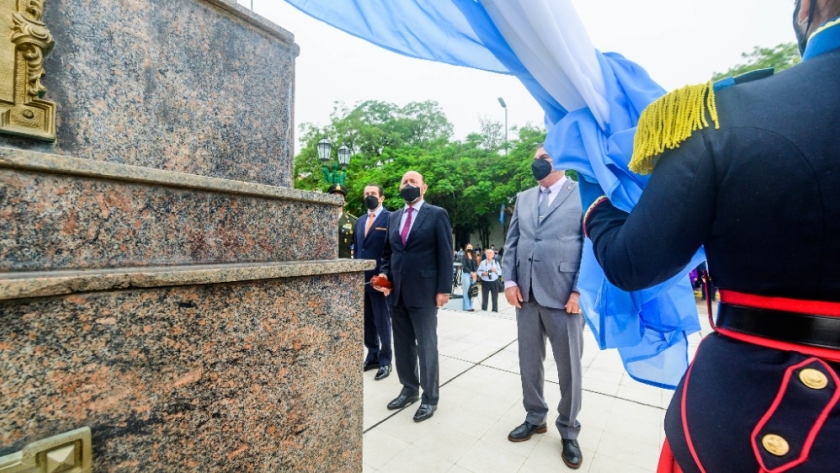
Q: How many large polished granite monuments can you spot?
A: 1